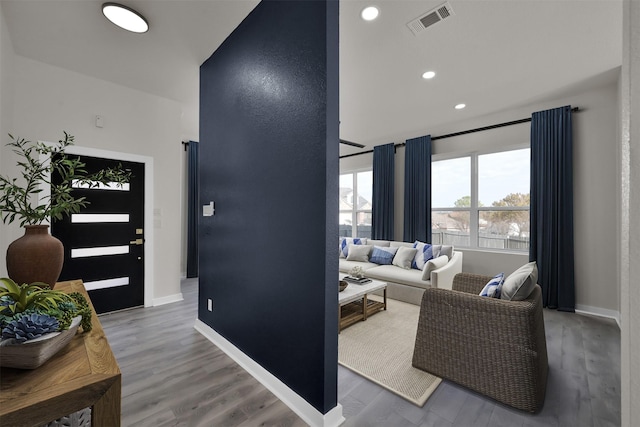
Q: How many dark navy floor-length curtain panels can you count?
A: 4